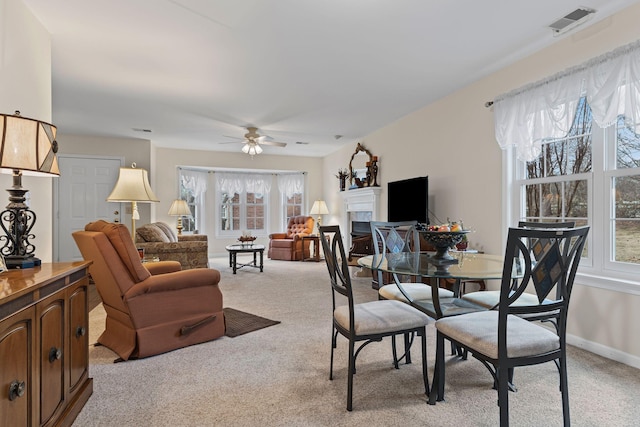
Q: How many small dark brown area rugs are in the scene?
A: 1